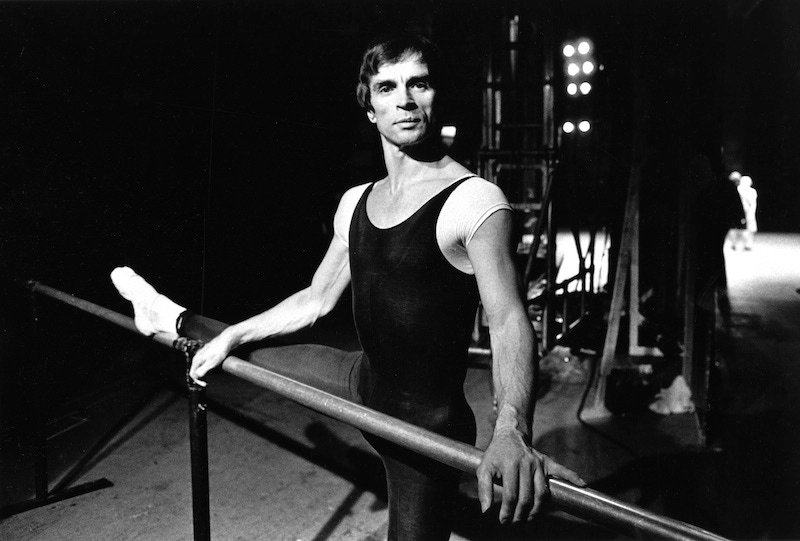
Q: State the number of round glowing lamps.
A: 8